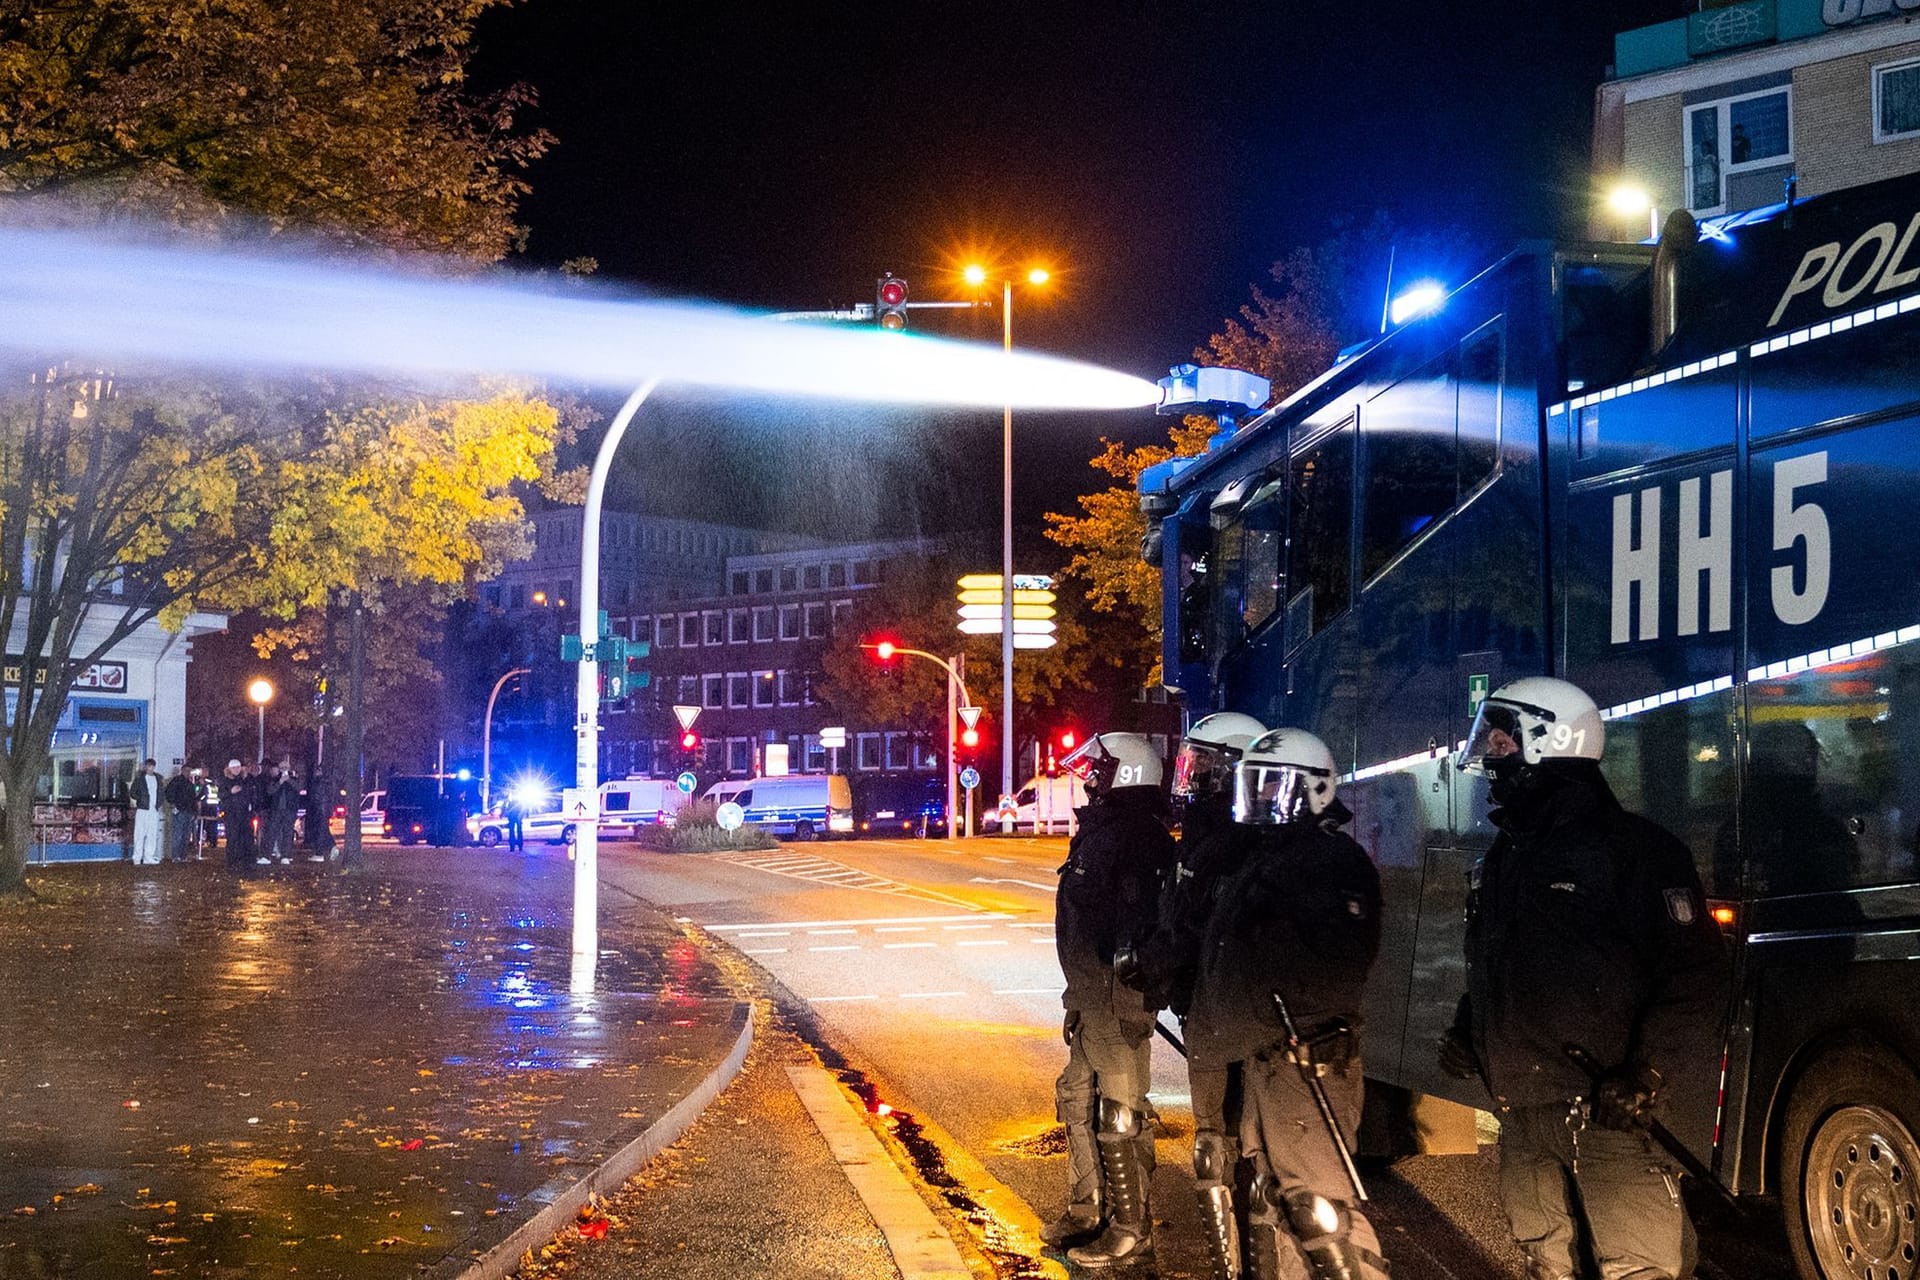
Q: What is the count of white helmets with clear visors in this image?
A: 4